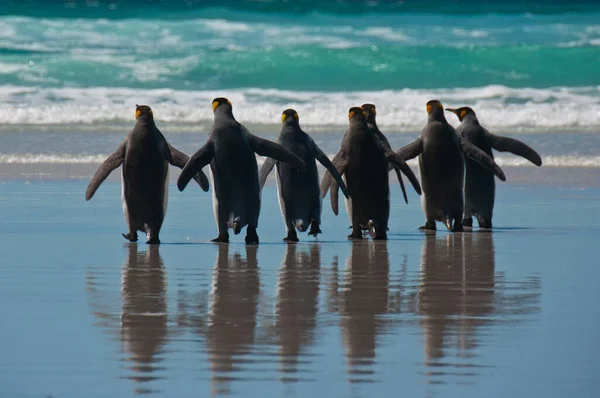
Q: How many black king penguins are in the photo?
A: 7